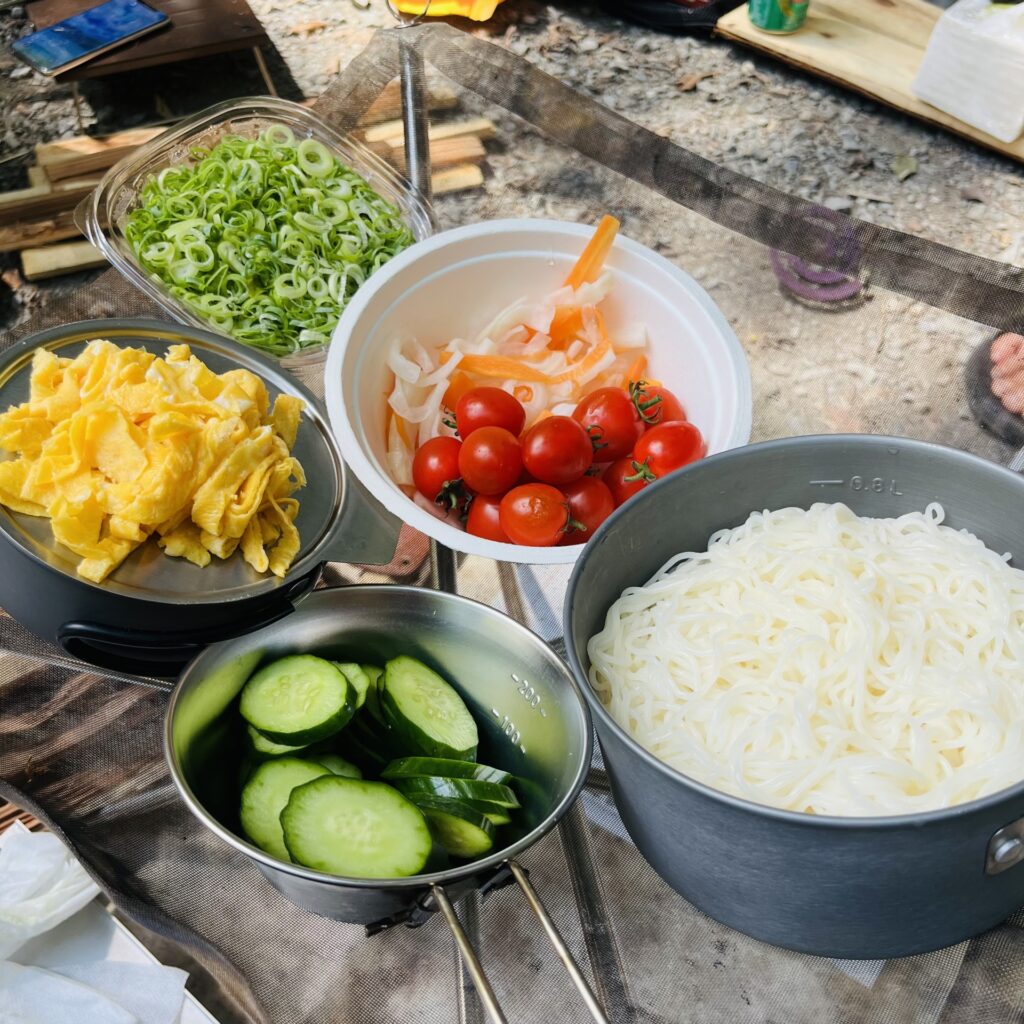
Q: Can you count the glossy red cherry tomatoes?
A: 11